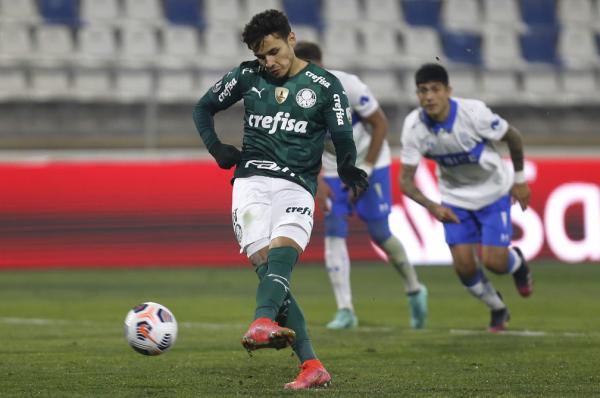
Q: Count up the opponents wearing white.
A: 2